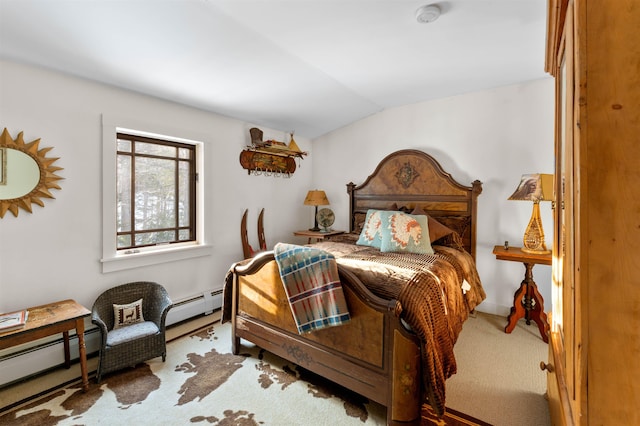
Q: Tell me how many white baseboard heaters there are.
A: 1